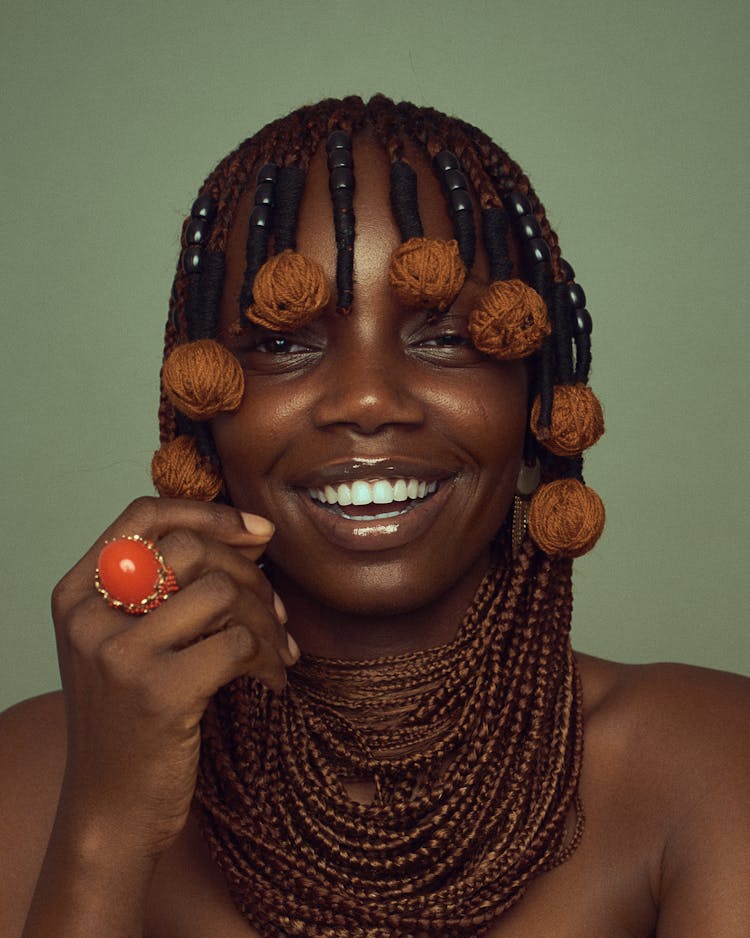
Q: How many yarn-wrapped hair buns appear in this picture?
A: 7